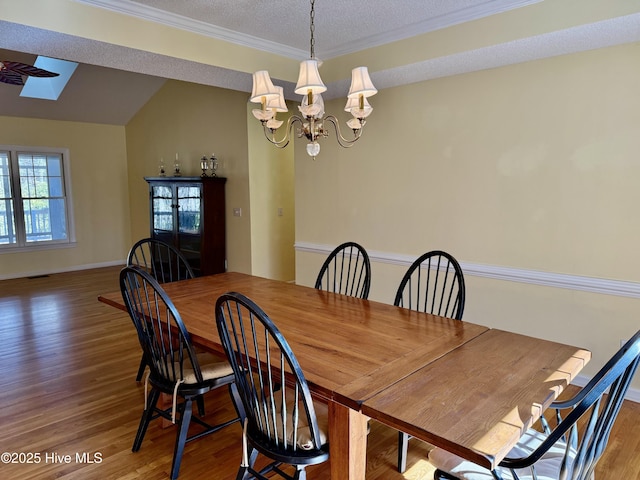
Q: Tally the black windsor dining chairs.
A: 6